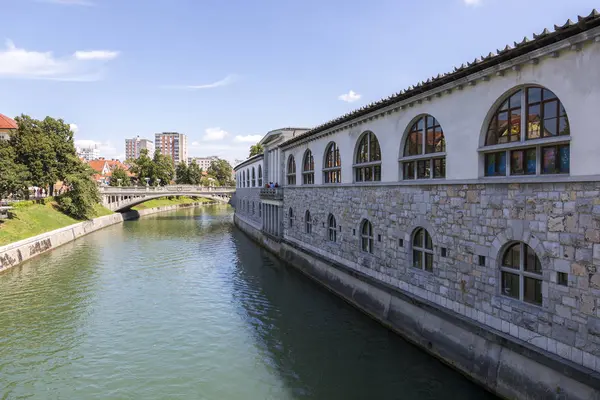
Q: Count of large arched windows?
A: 6